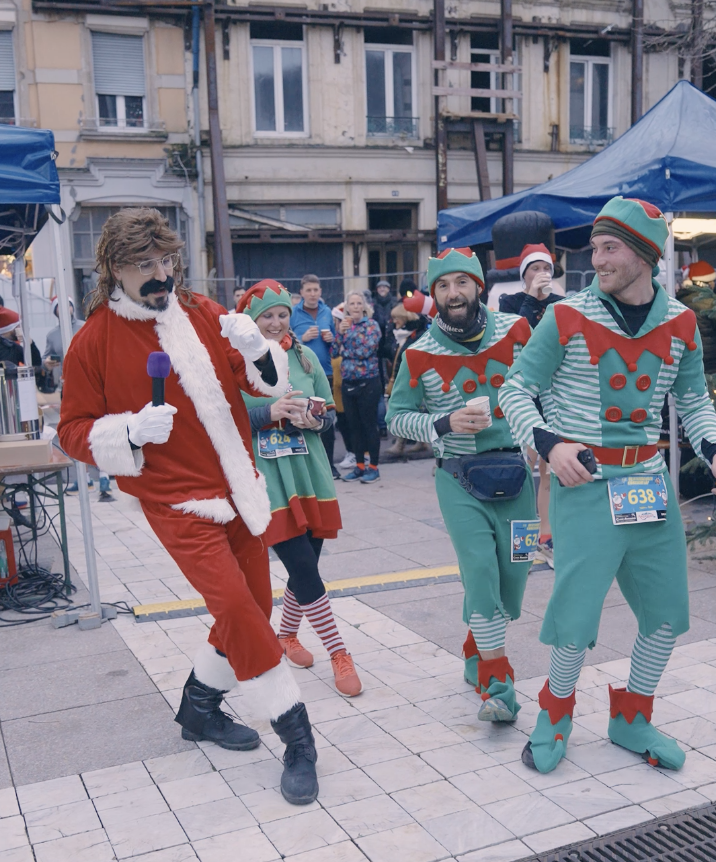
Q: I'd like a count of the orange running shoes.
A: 2